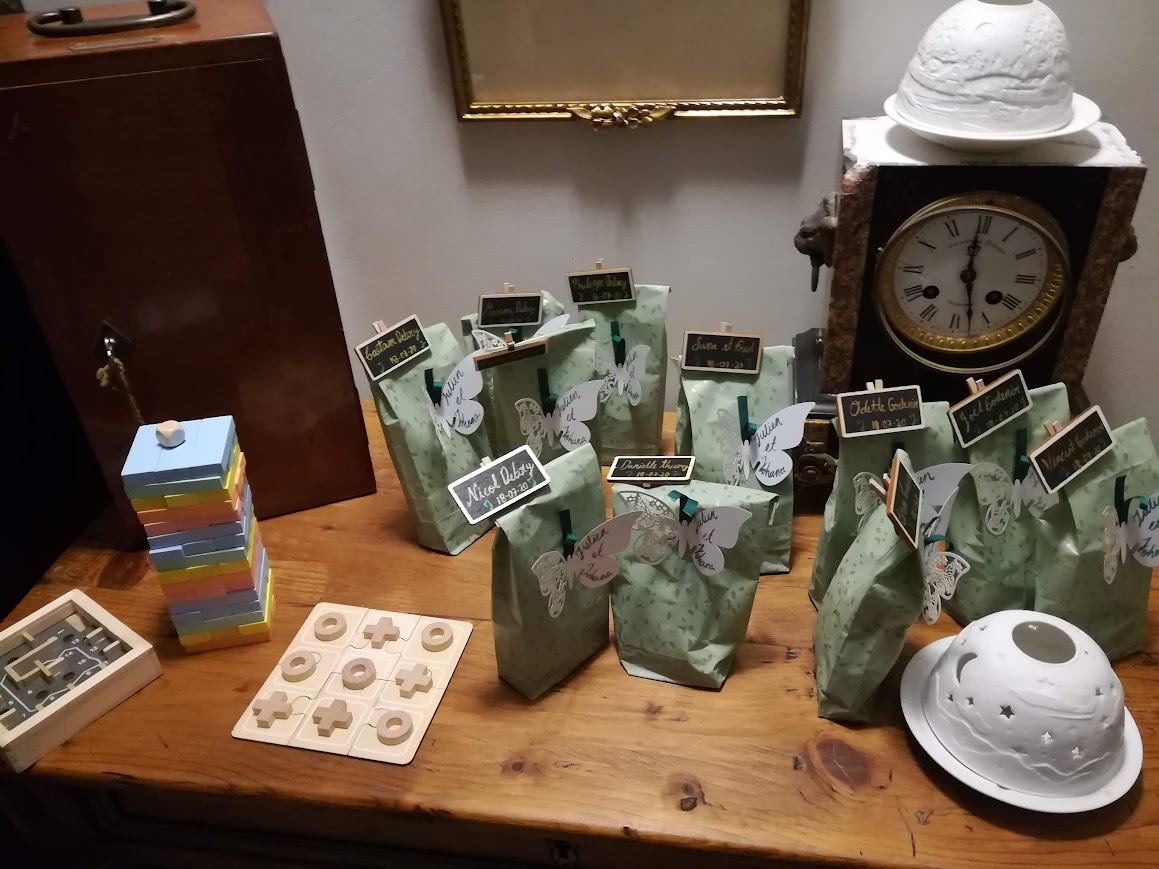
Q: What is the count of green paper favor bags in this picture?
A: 11